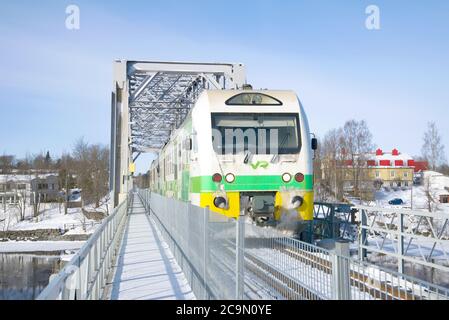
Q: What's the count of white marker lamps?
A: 2